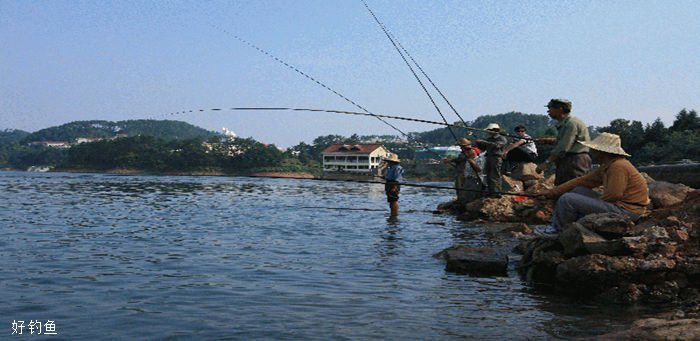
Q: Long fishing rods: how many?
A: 5